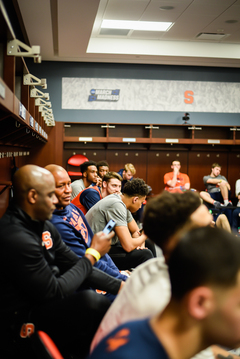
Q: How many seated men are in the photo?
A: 11